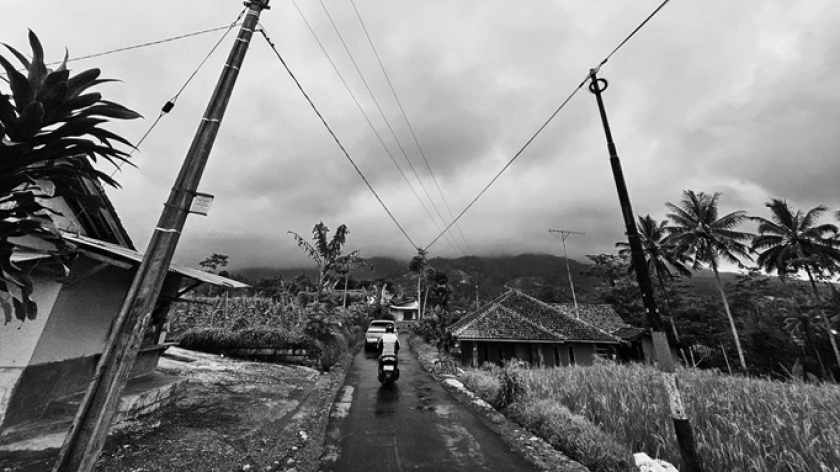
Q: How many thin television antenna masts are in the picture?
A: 1